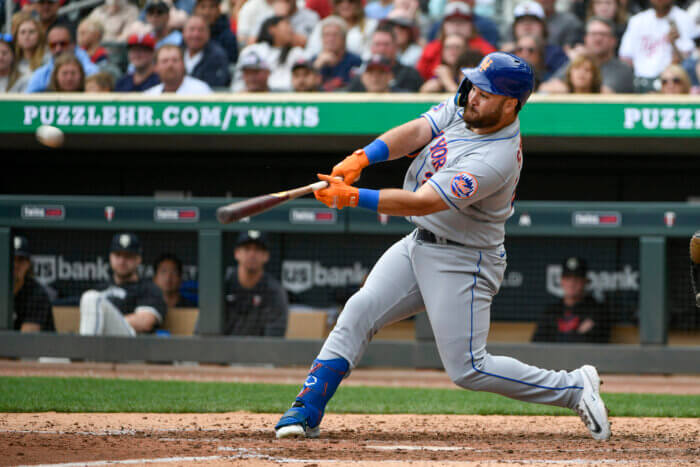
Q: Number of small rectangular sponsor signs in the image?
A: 4